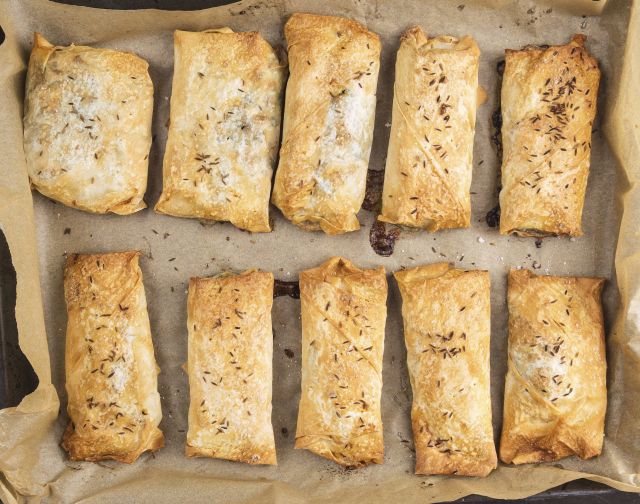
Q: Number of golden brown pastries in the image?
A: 10